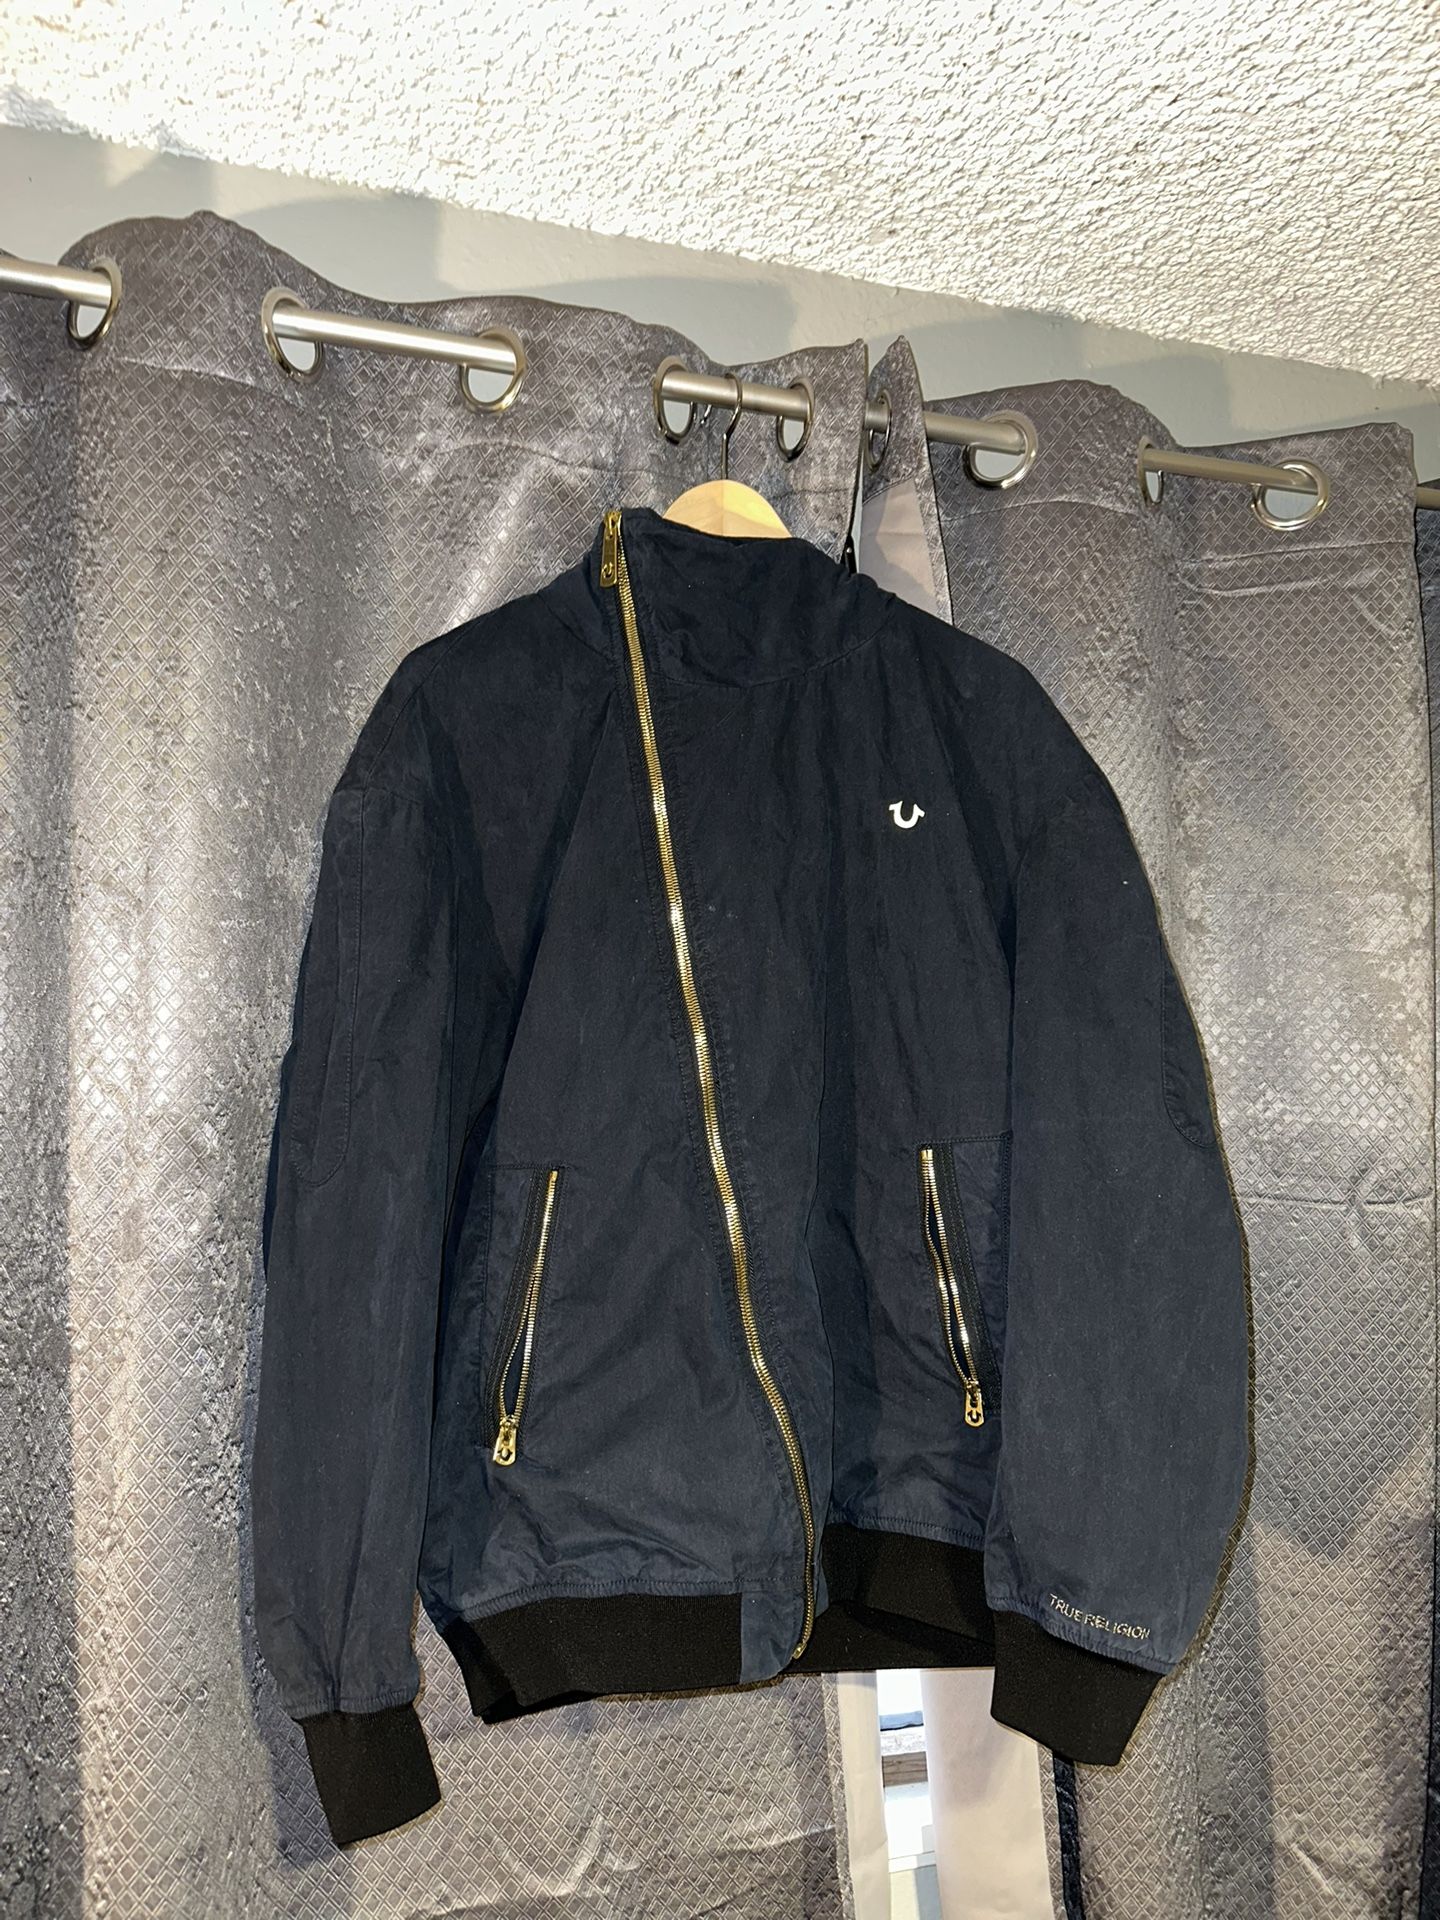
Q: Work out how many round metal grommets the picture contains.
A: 9